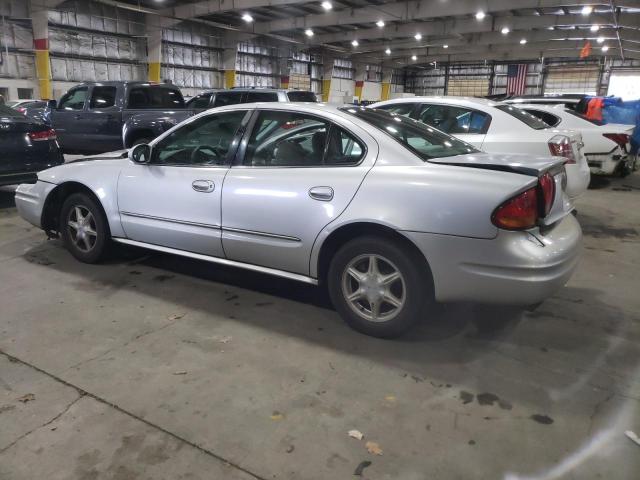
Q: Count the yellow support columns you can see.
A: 7